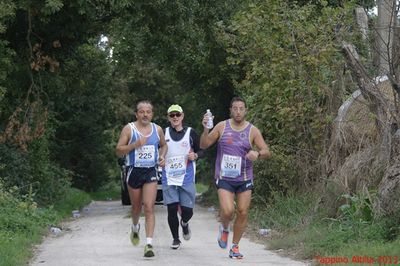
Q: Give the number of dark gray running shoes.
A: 2